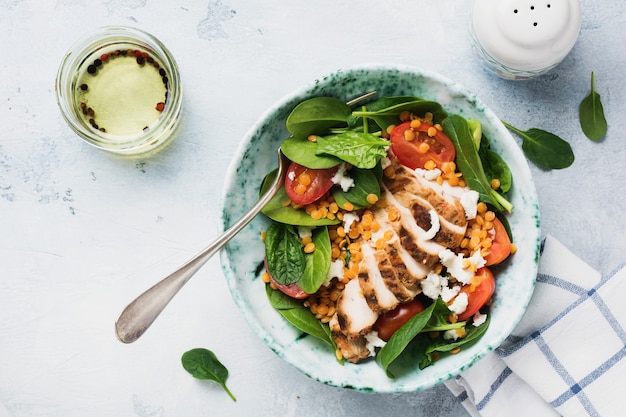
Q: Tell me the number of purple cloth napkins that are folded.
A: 0